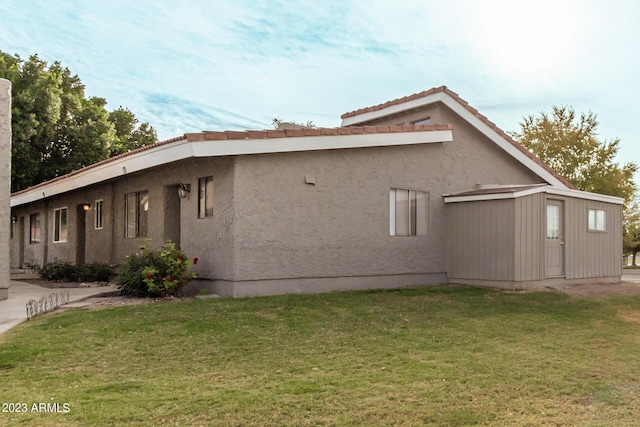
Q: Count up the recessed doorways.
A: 3